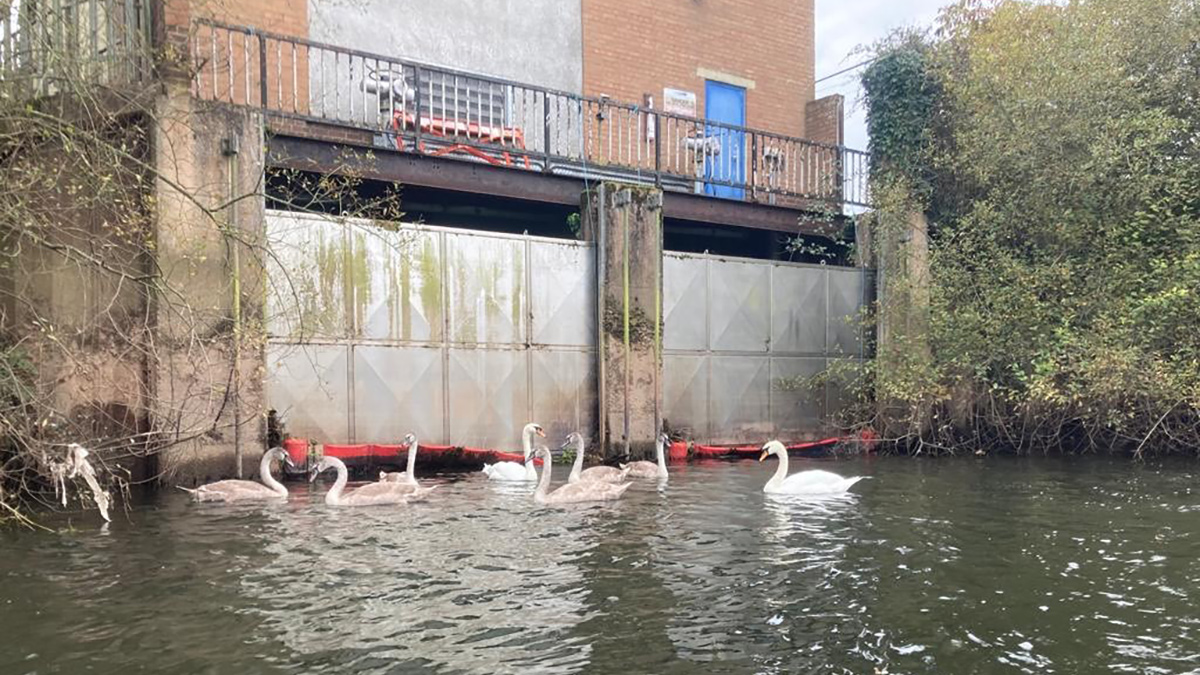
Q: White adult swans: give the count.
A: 2